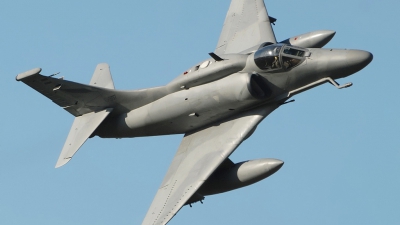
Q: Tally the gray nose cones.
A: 3